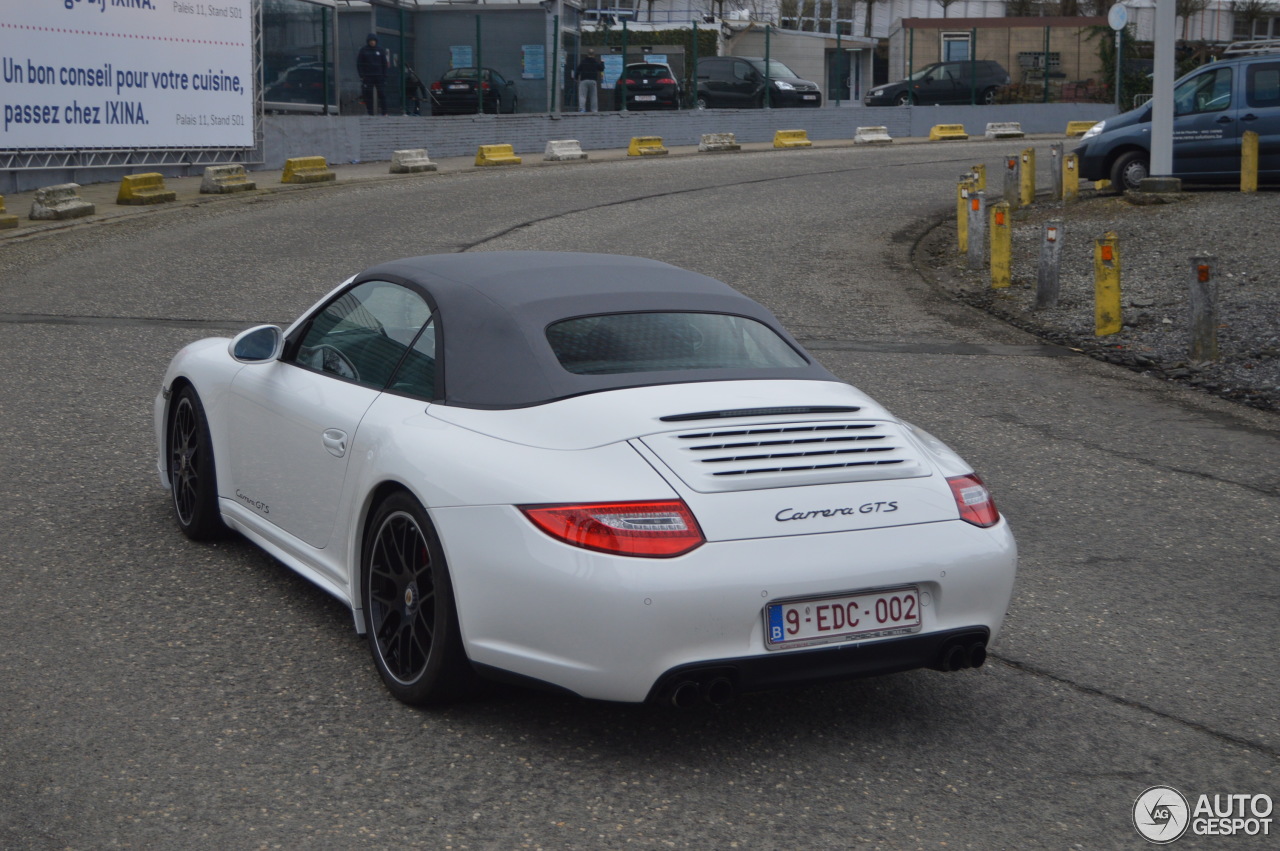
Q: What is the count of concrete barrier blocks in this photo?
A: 15